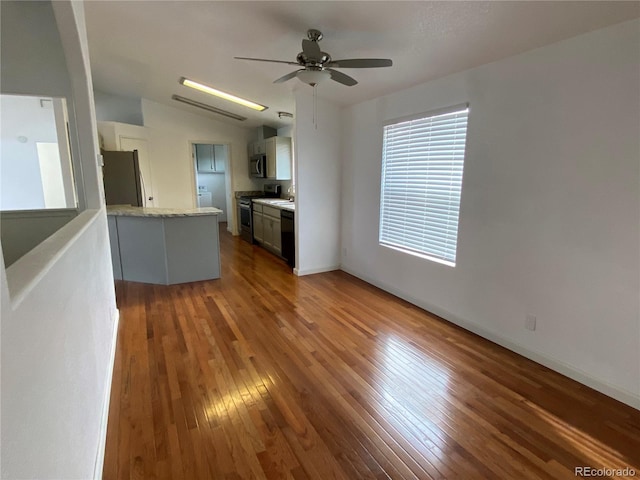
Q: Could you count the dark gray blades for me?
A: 5